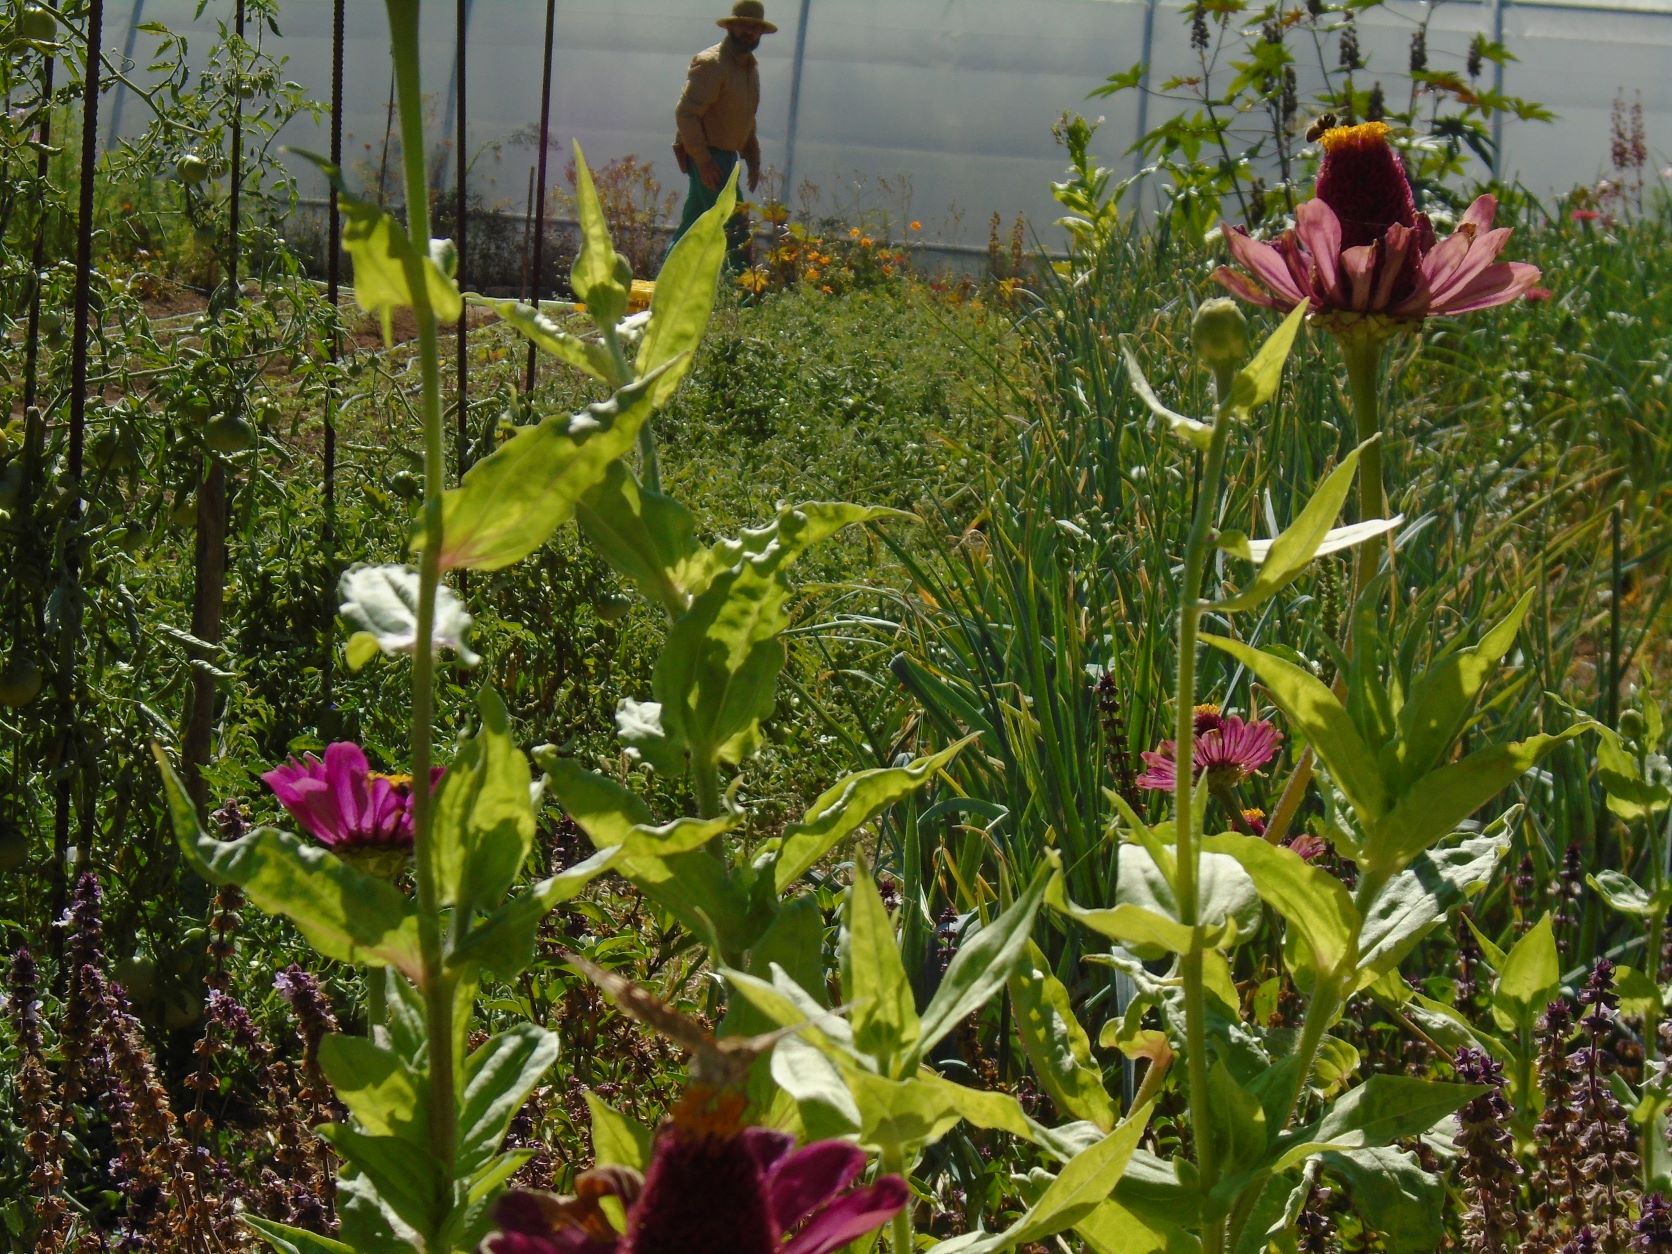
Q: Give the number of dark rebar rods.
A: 6